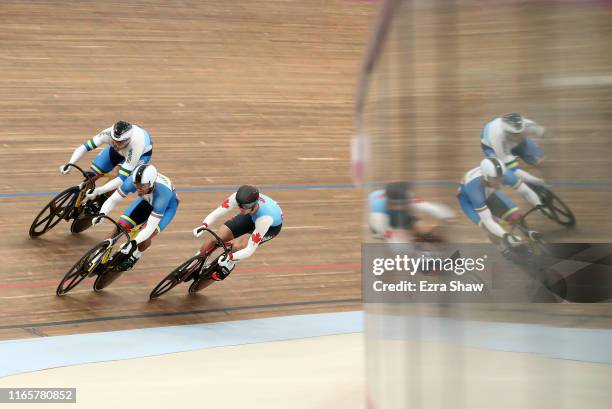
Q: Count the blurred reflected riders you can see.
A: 3